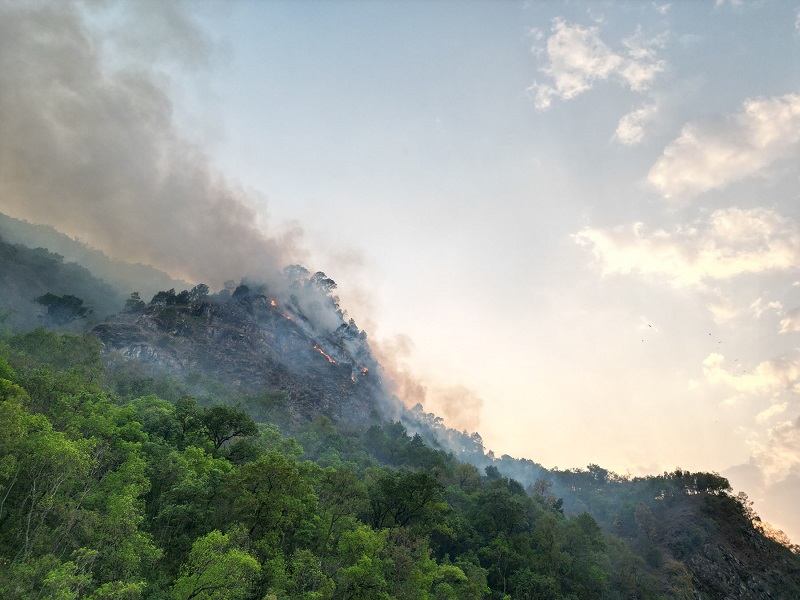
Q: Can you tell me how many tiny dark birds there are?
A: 6